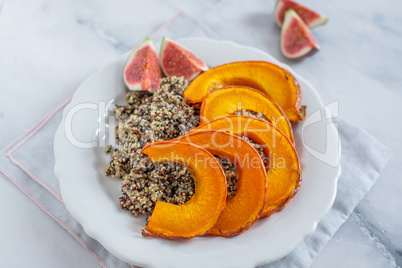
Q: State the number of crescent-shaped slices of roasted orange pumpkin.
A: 5